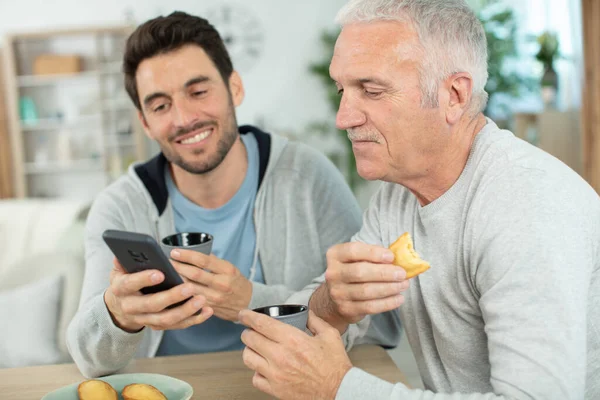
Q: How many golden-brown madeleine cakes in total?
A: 3